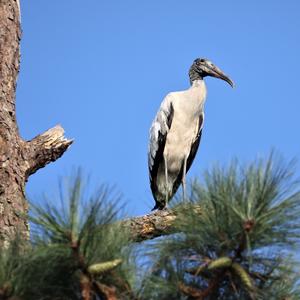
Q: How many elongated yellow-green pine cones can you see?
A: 3